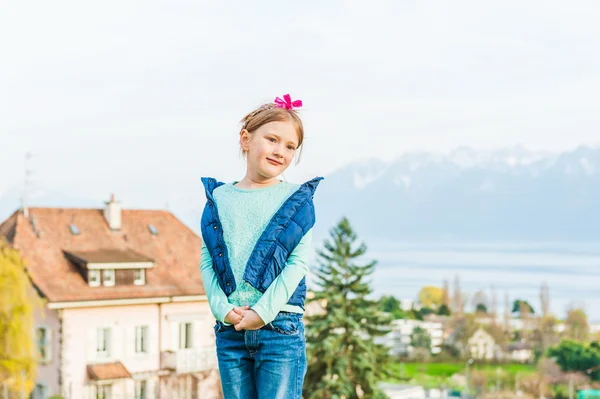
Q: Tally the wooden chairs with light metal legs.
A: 0